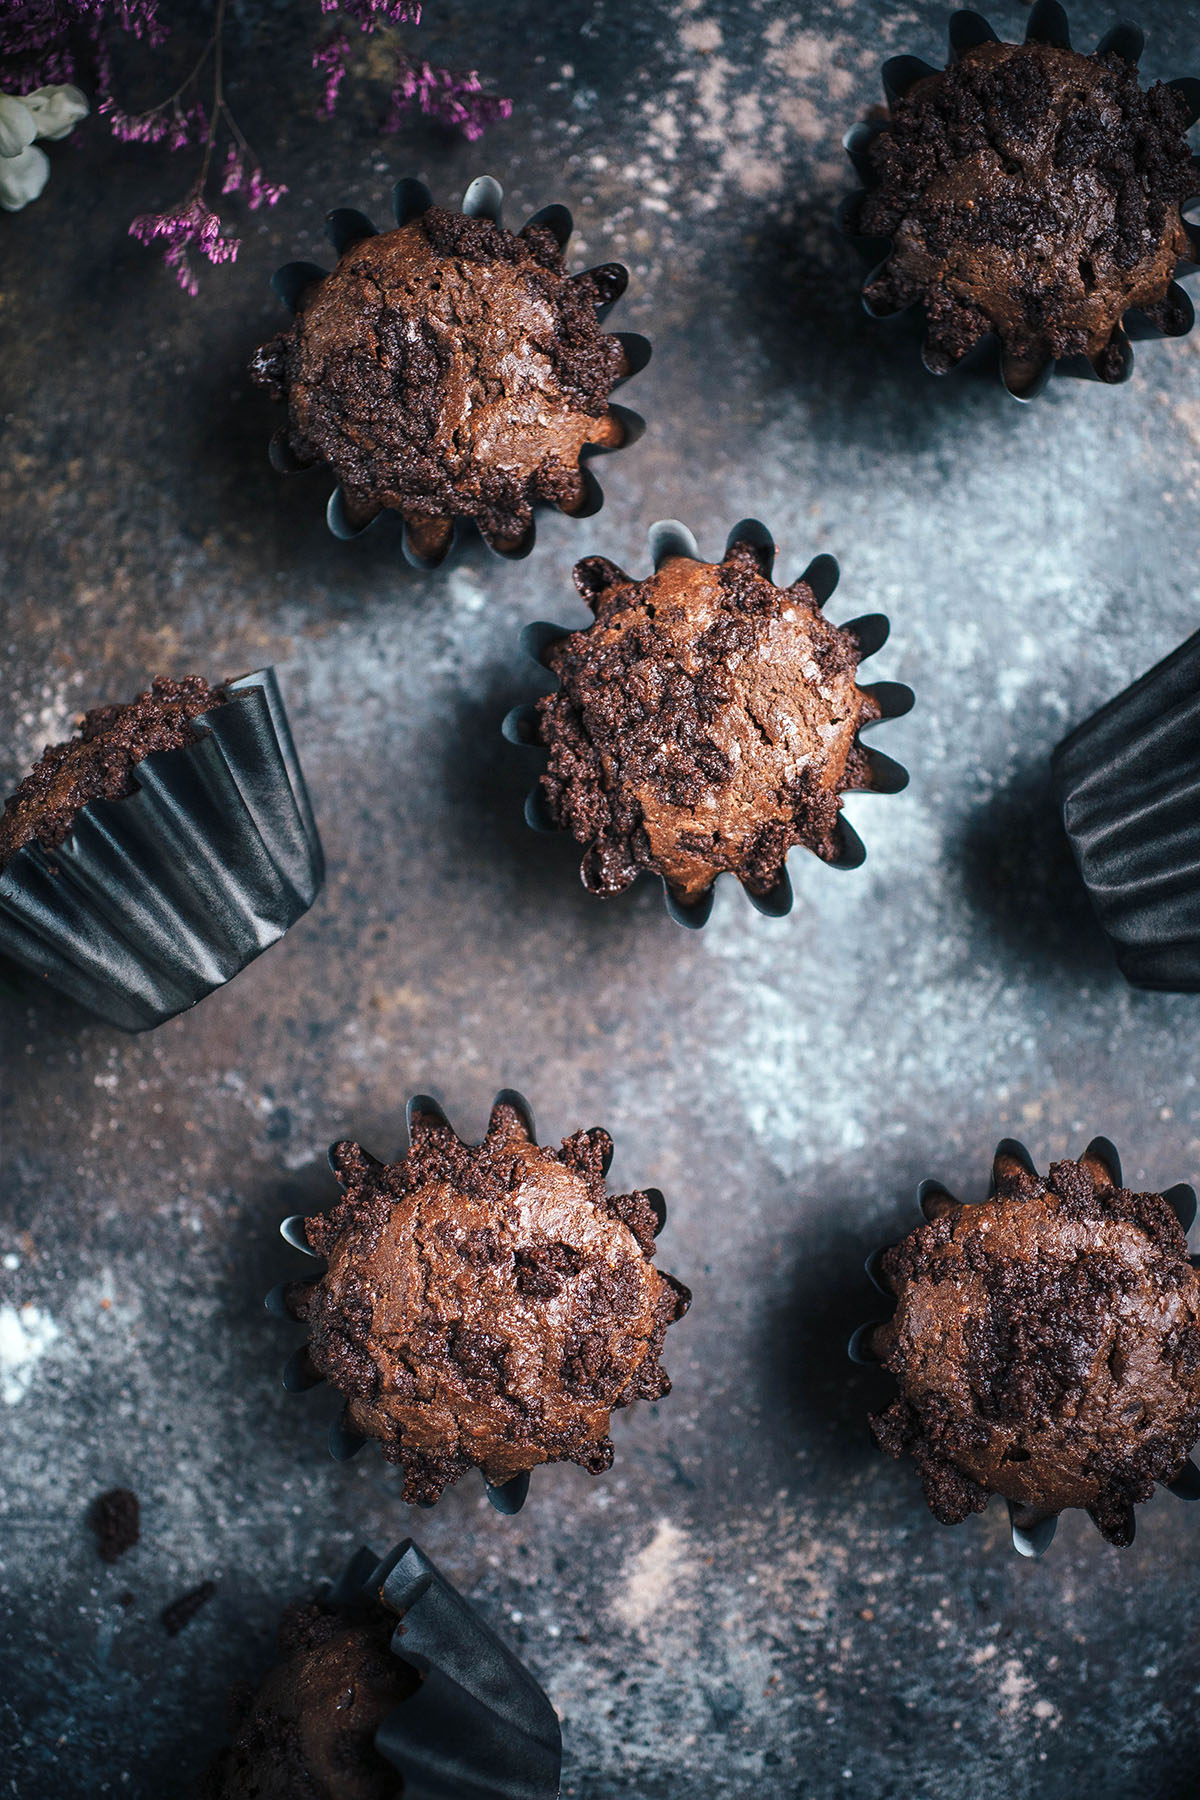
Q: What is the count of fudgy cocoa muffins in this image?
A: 7